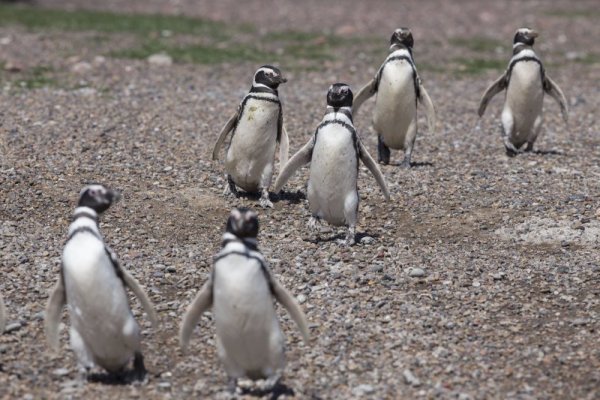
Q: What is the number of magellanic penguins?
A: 6